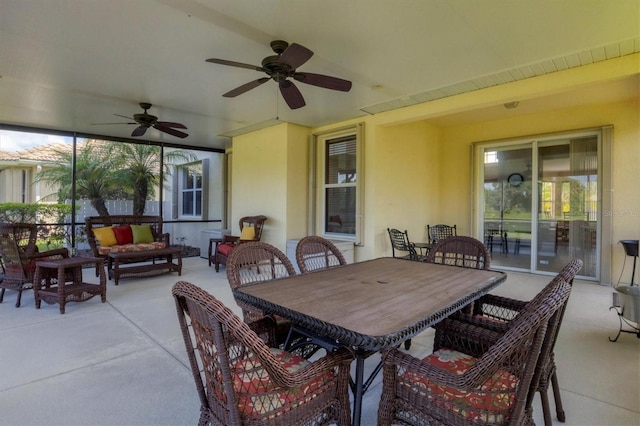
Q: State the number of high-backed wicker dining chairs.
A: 6